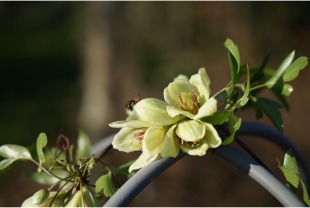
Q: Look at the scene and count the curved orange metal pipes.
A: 0